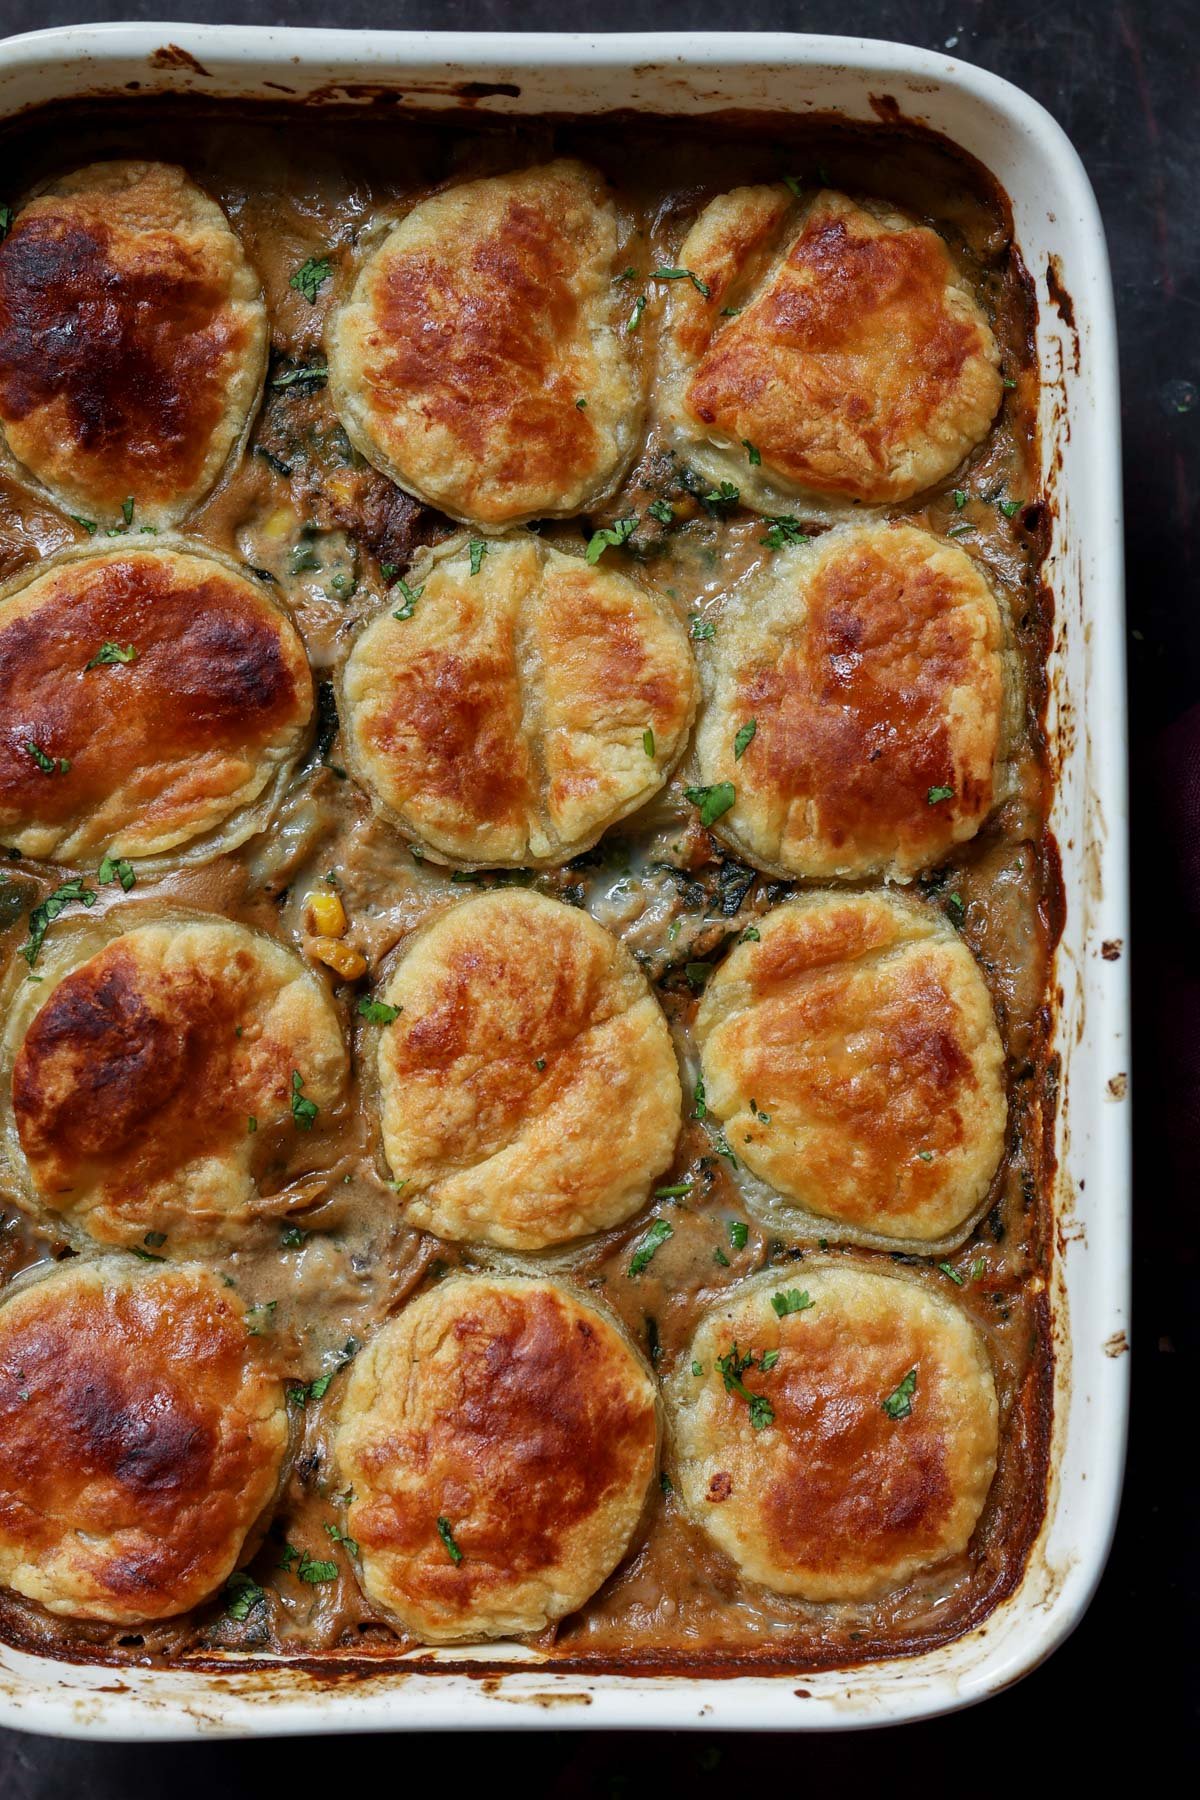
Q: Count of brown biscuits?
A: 12